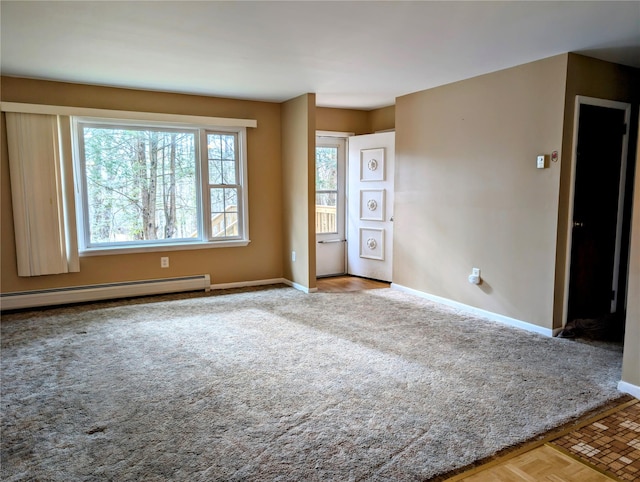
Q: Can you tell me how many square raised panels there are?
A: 3